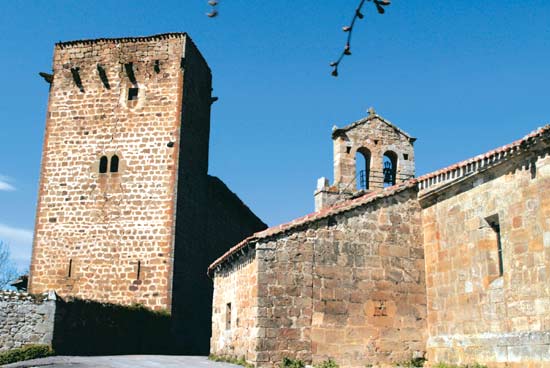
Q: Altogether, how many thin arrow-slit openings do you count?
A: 2